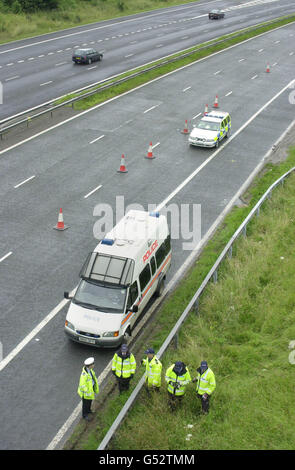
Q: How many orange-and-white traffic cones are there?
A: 7